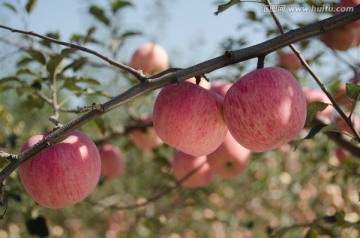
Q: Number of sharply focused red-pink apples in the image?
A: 3